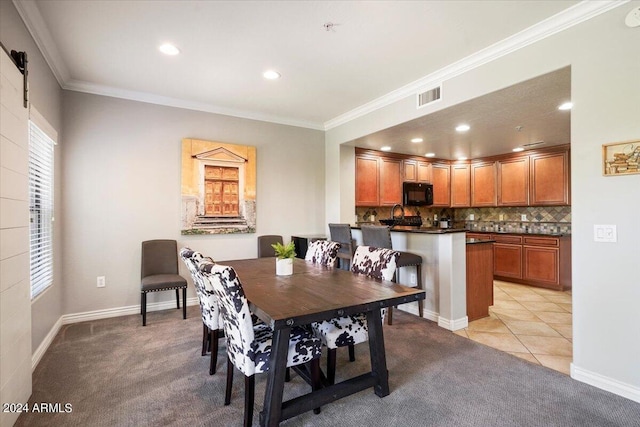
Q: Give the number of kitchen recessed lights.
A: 7